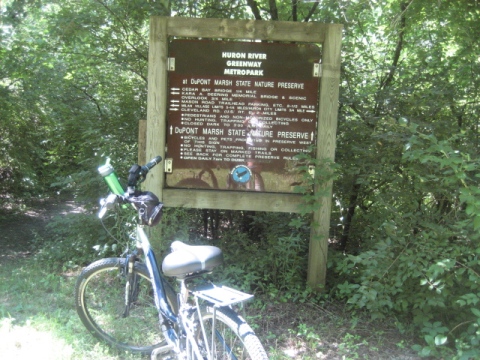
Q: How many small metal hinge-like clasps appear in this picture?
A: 4